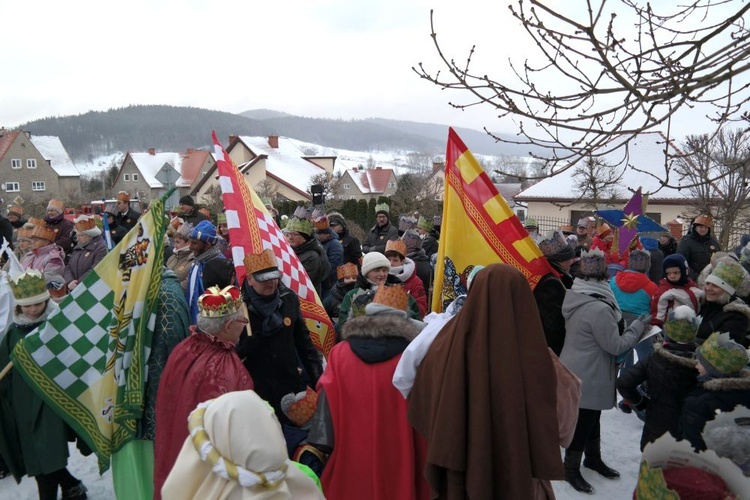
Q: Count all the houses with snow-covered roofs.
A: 5